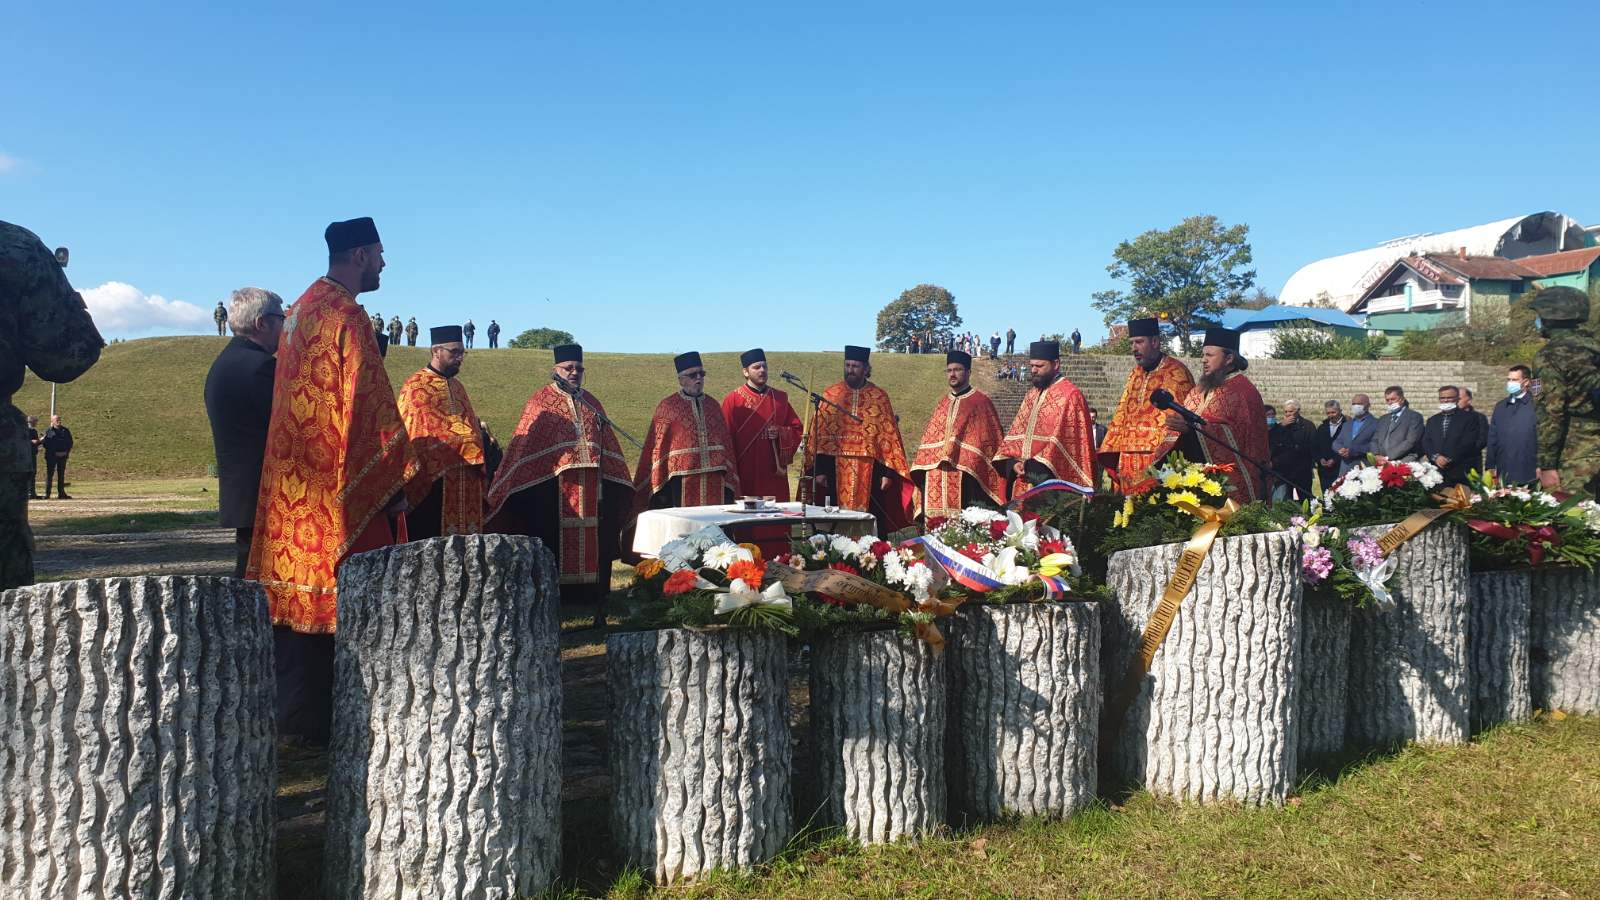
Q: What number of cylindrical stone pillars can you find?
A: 10